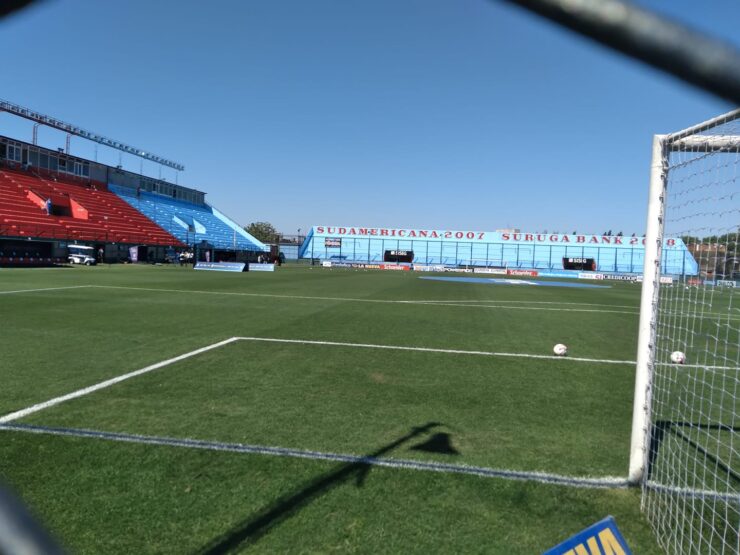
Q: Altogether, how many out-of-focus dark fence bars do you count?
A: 3